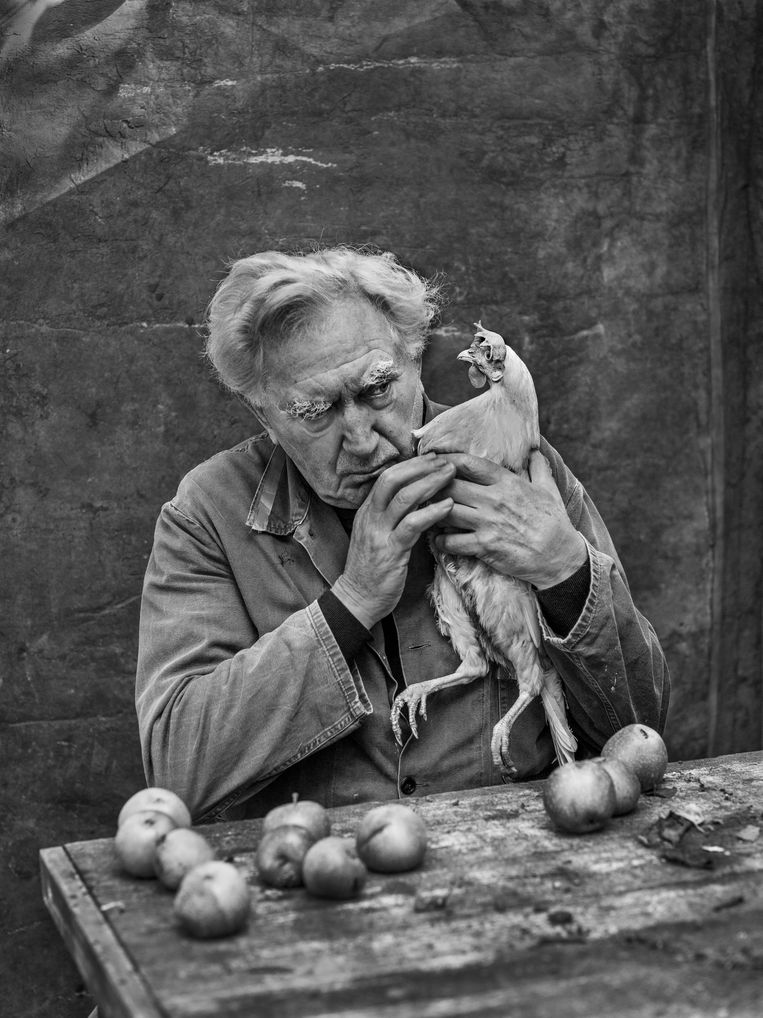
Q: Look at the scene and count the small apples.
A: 11